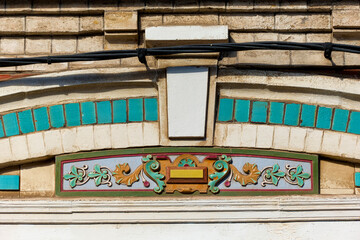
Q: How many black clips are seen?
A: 2